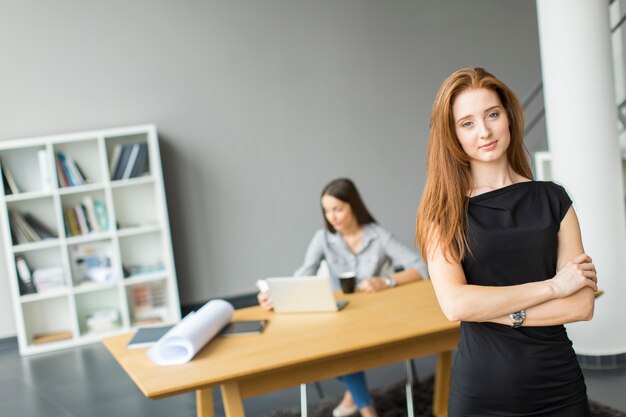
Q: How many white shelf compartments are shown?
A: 12